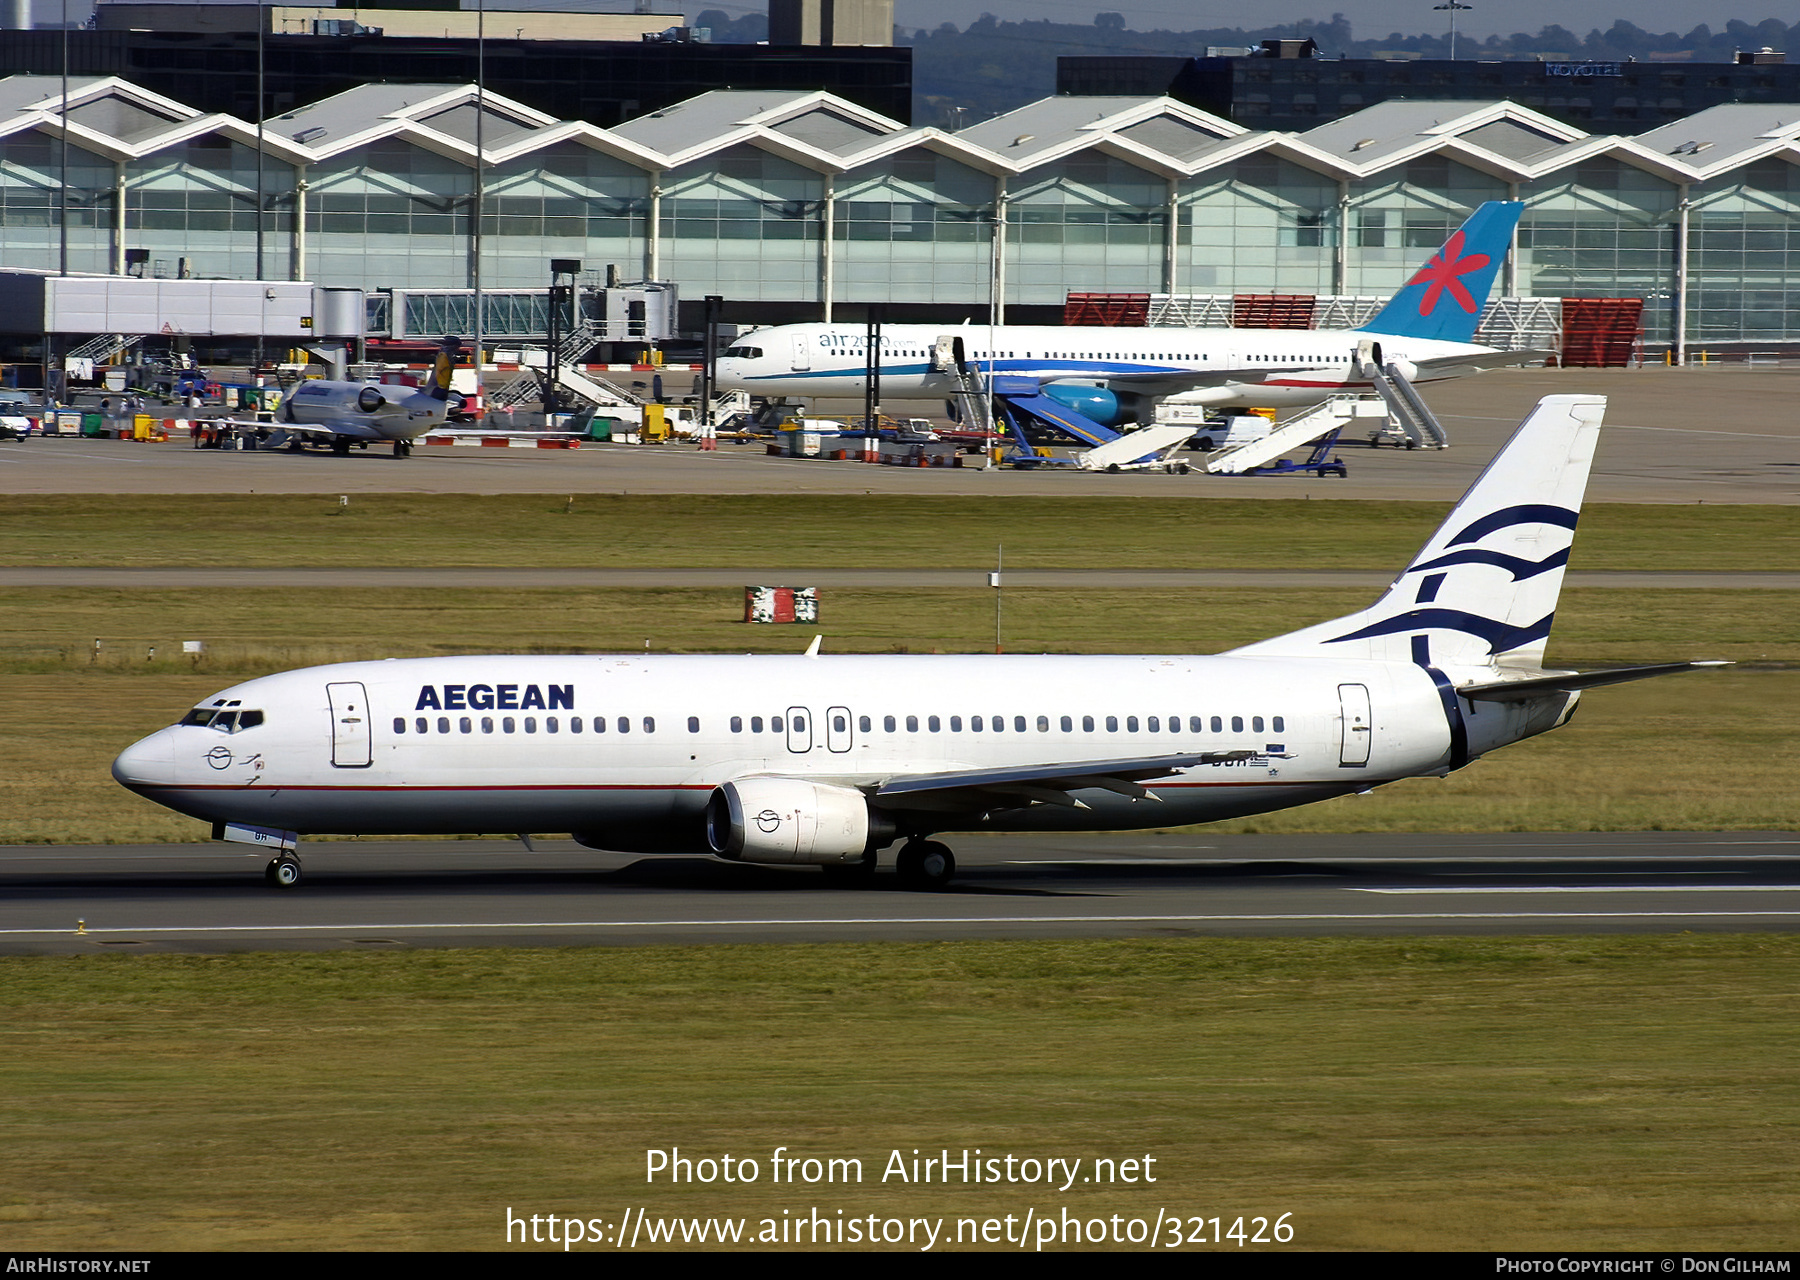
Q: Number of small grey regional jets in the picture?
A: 1